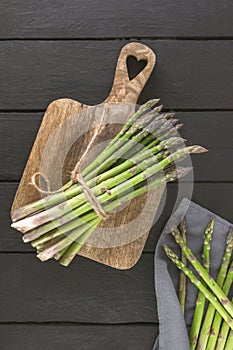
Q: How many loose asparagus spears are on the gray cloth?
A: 8